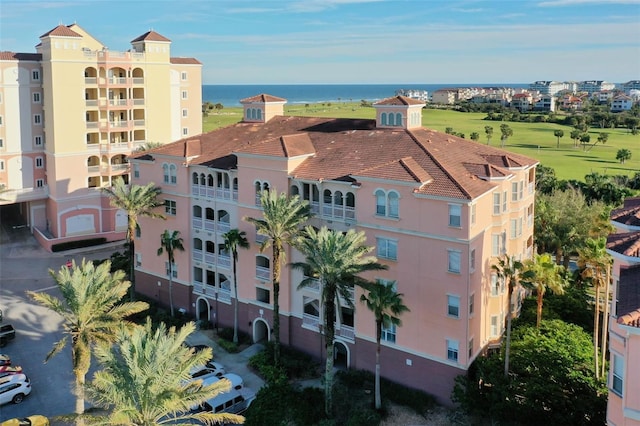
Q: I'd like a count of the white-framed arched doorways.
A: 3